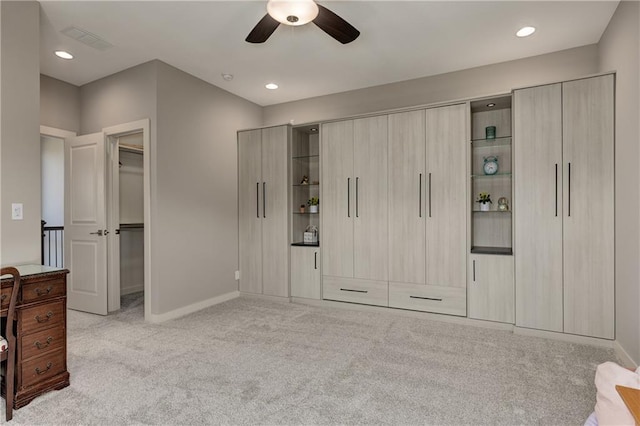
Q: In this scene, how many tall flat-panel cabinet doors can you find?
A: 8